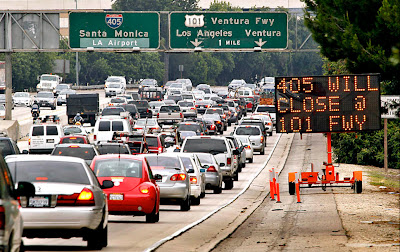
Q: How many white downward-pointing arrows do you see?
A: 2